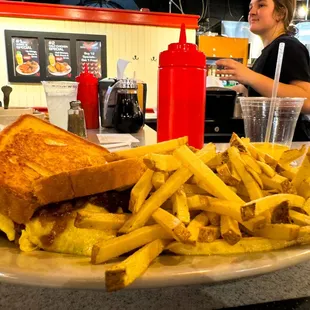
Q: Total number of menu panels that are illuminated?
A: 3